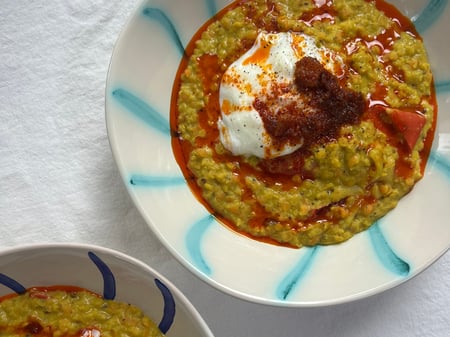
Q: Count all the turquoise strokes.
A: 10